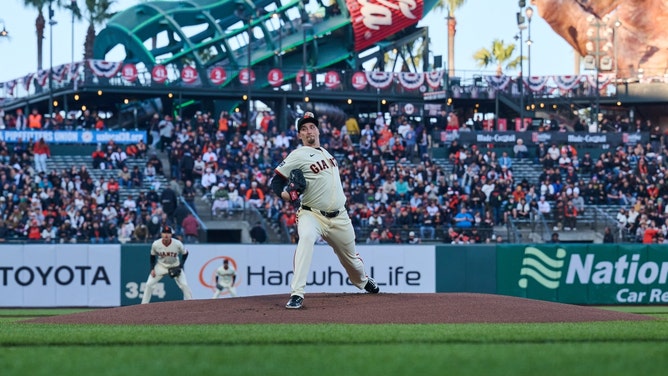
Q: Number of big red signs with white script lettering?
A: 1